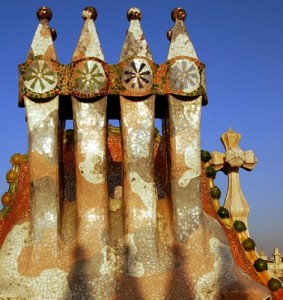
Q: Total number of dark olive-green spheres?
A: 8